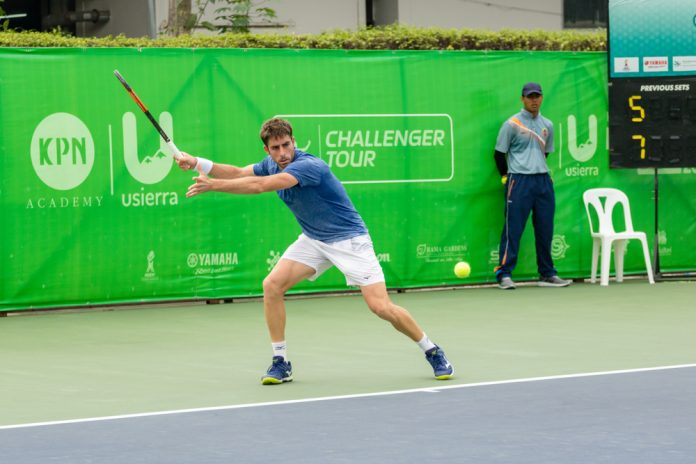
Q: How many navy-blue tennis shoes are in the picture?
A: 2